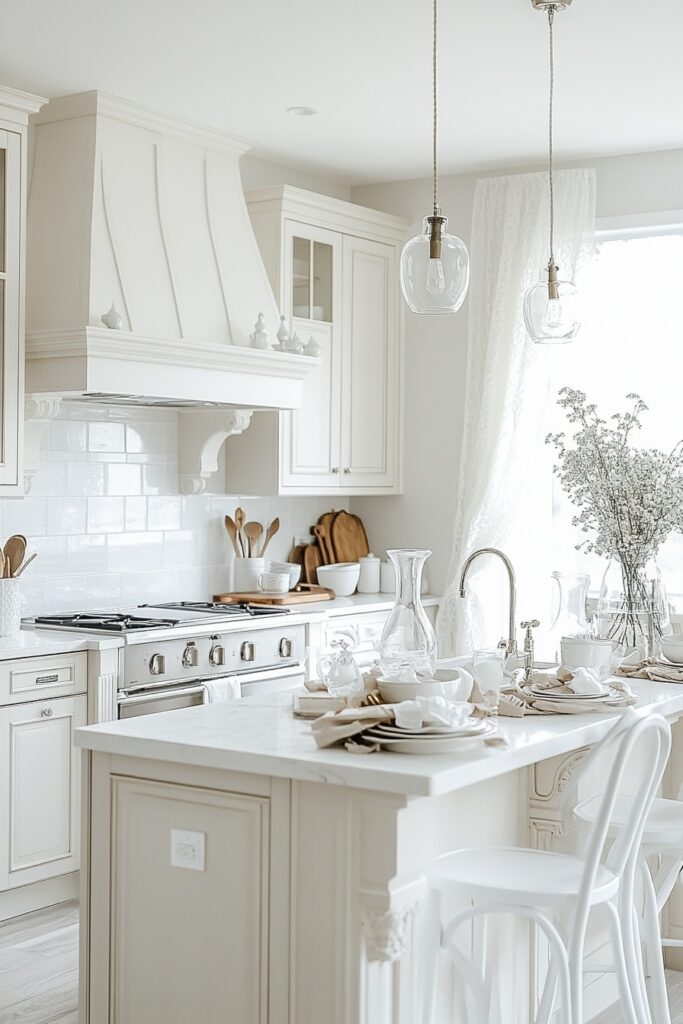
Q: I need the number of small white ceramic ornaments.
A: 5